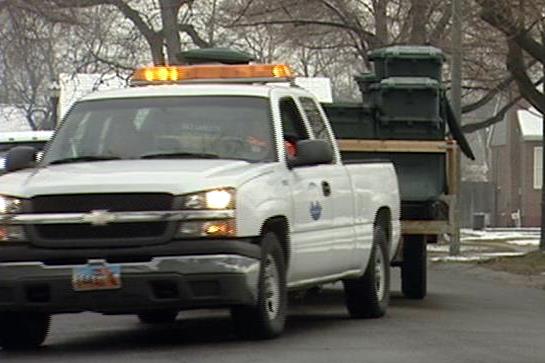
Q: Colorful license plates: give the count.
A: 1